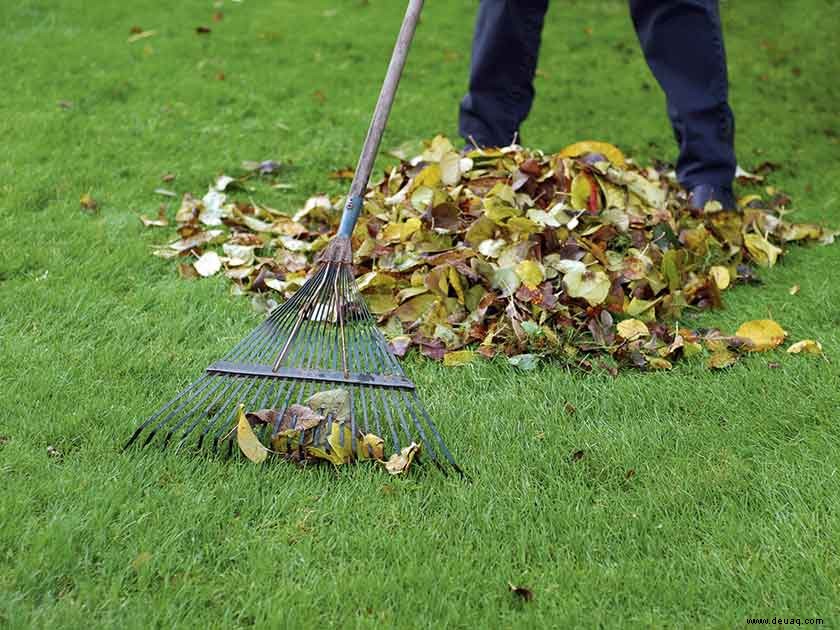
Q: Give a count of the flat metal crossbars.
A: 1